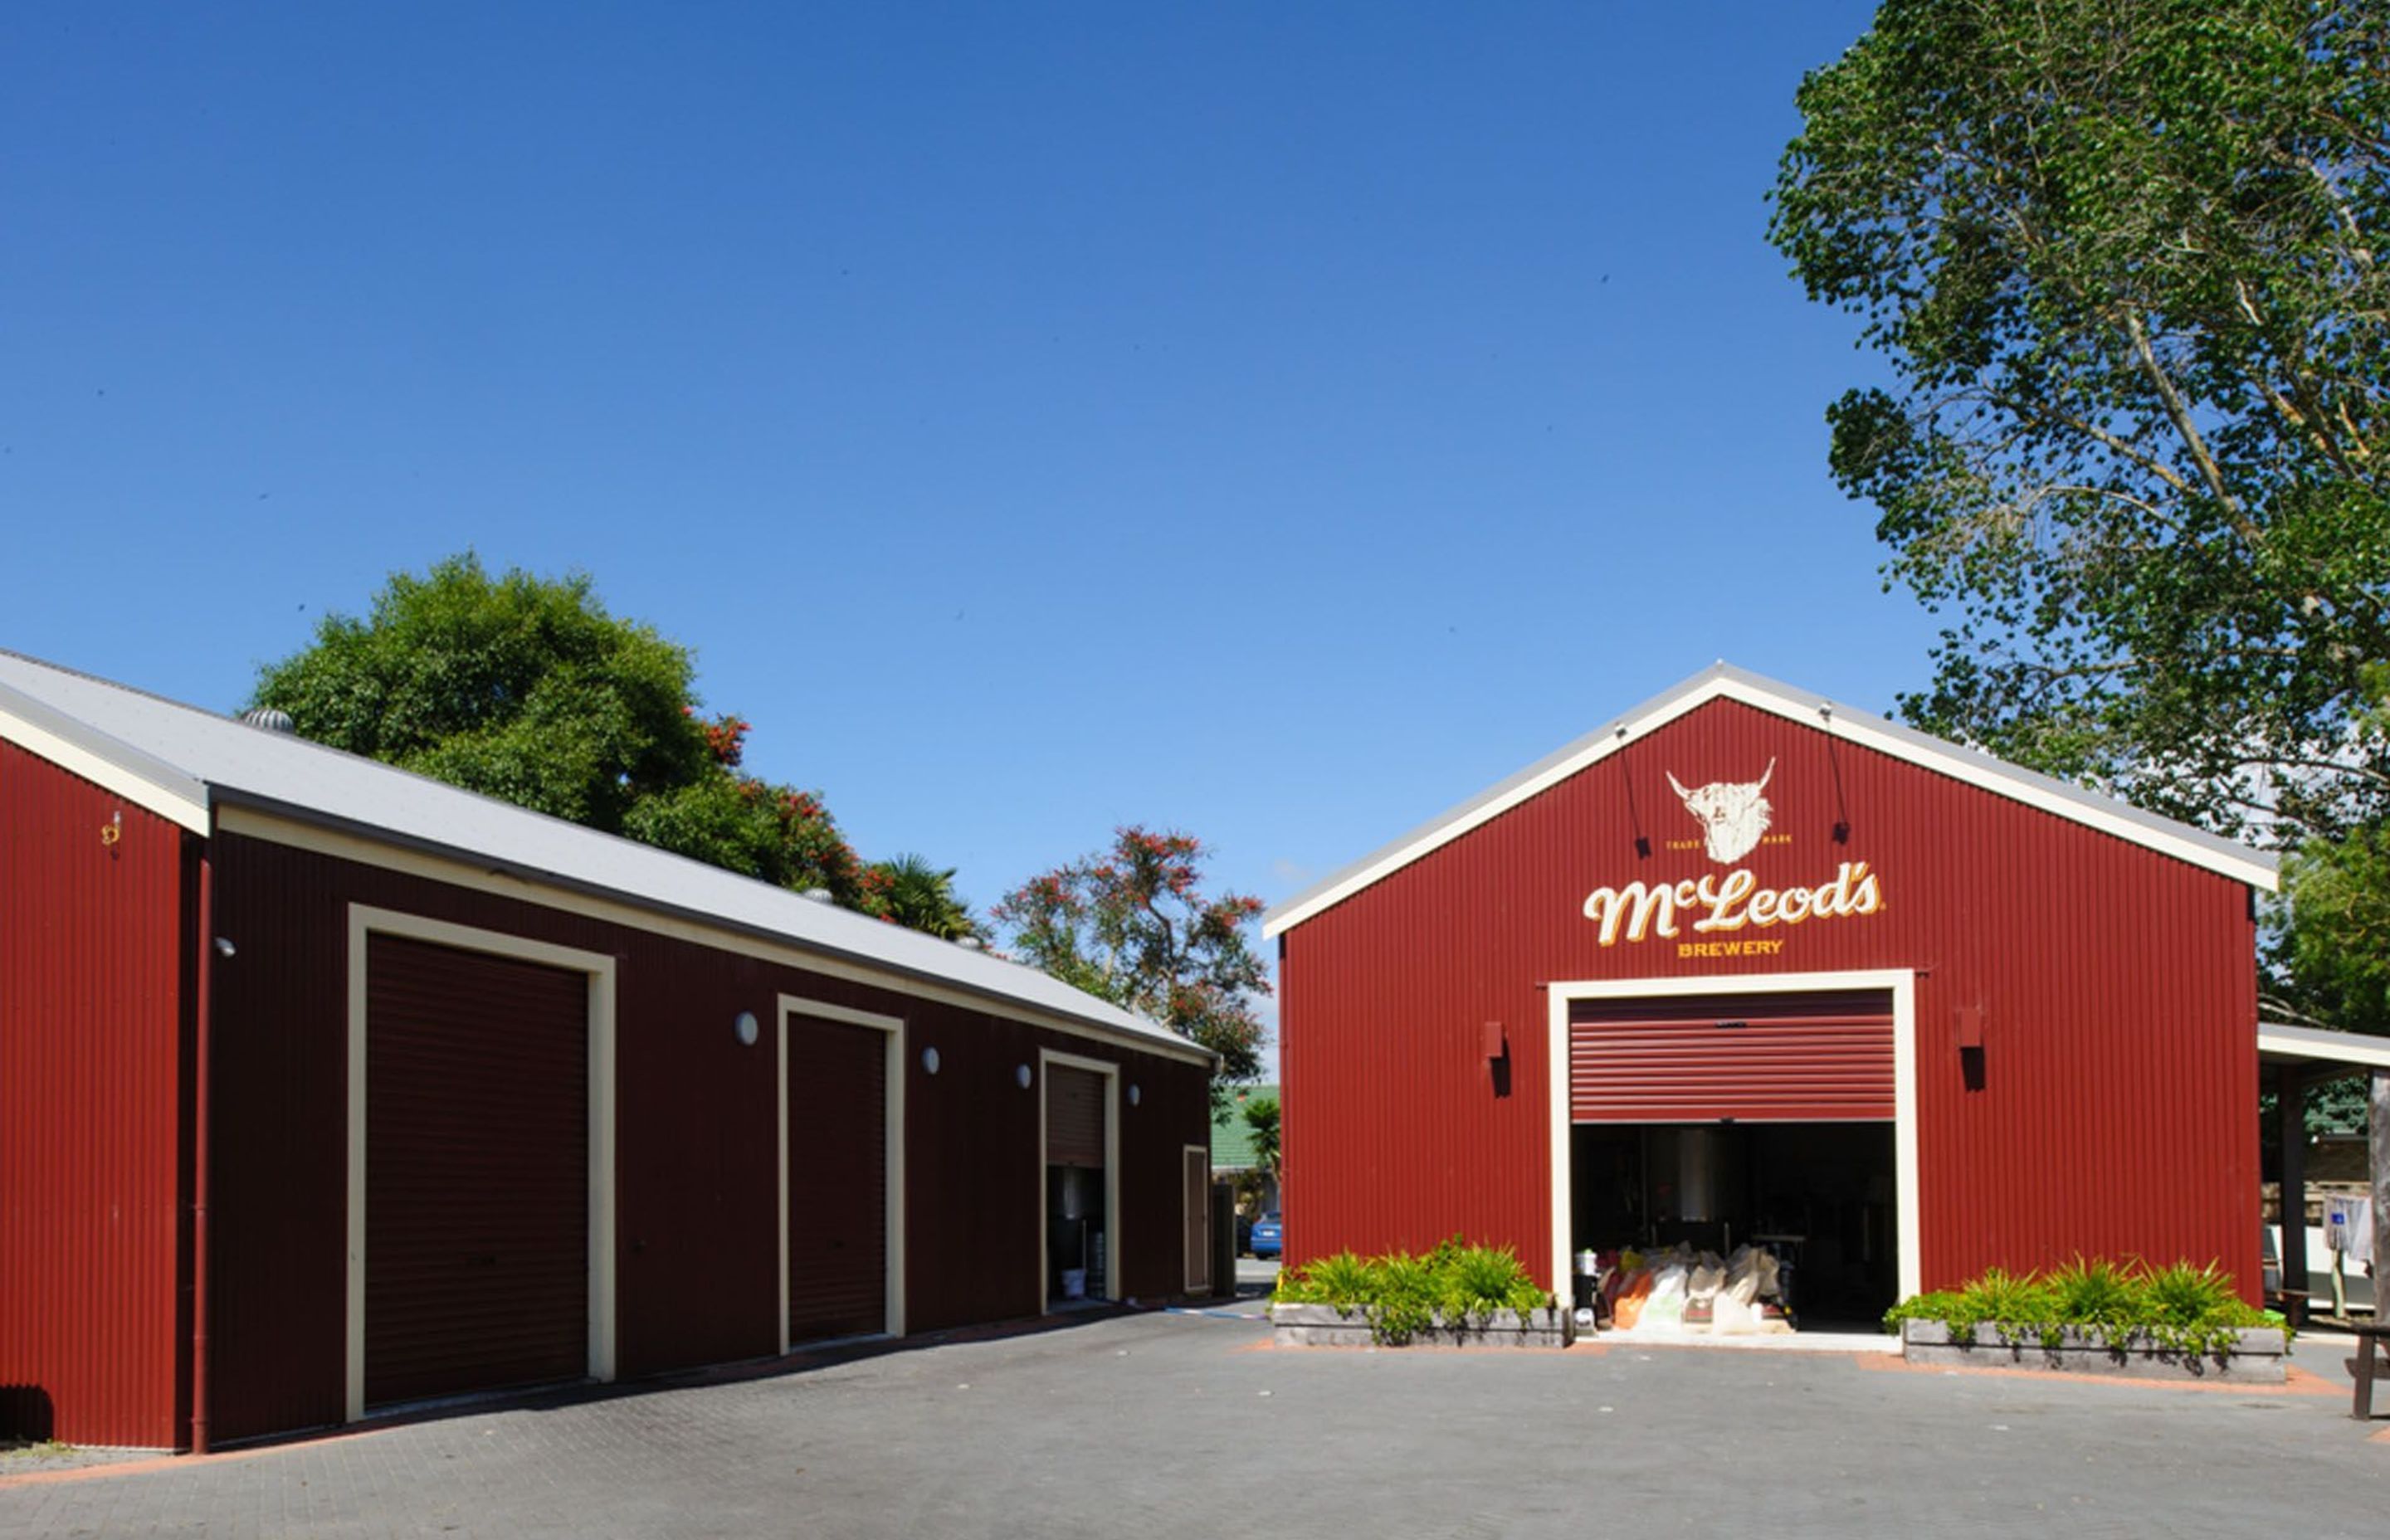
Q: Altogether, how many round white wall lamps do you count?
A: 4